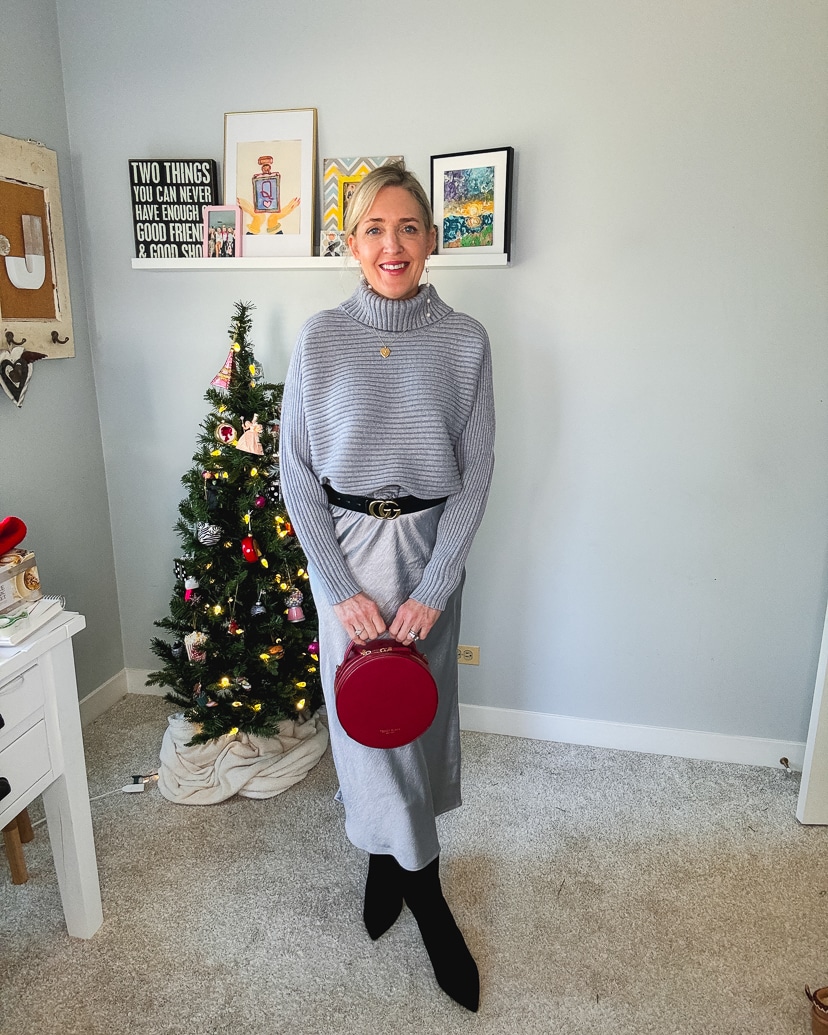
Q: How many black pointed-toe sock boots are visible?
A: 2